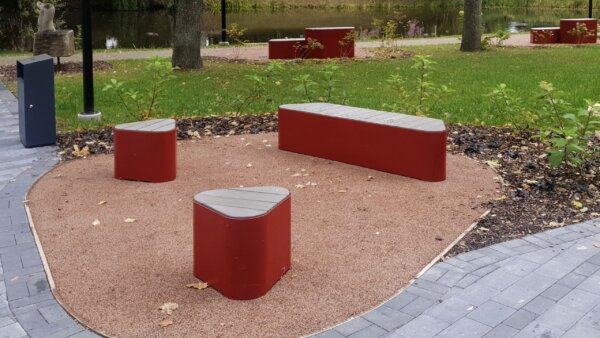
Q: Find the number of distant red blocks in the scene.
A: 4